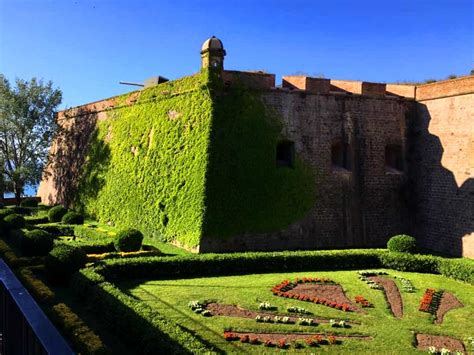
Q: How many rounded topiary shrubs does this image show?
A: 8